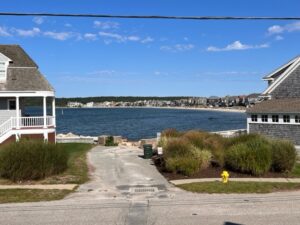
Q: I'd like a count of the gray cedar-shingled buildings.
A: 1